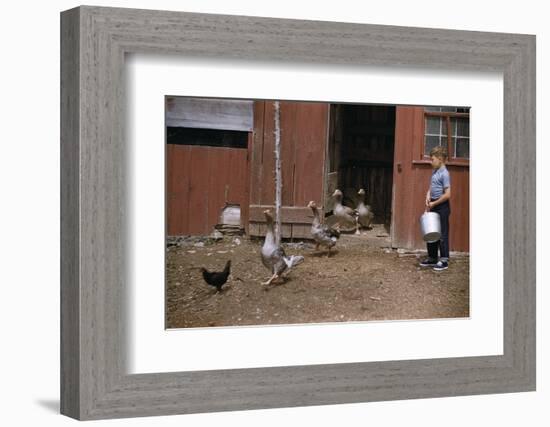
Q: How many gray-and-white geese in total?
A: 4